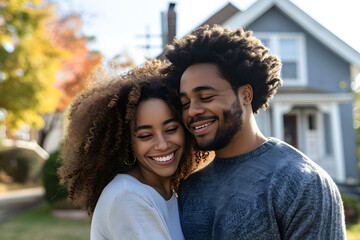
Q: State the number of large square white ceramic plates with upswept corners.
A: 0